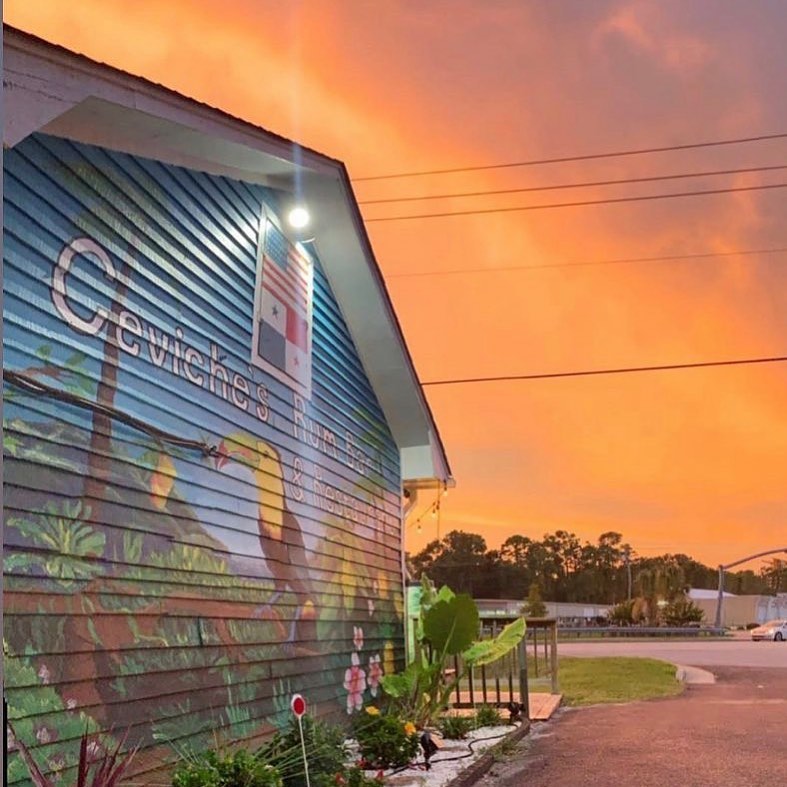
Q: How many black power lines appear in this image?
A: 5